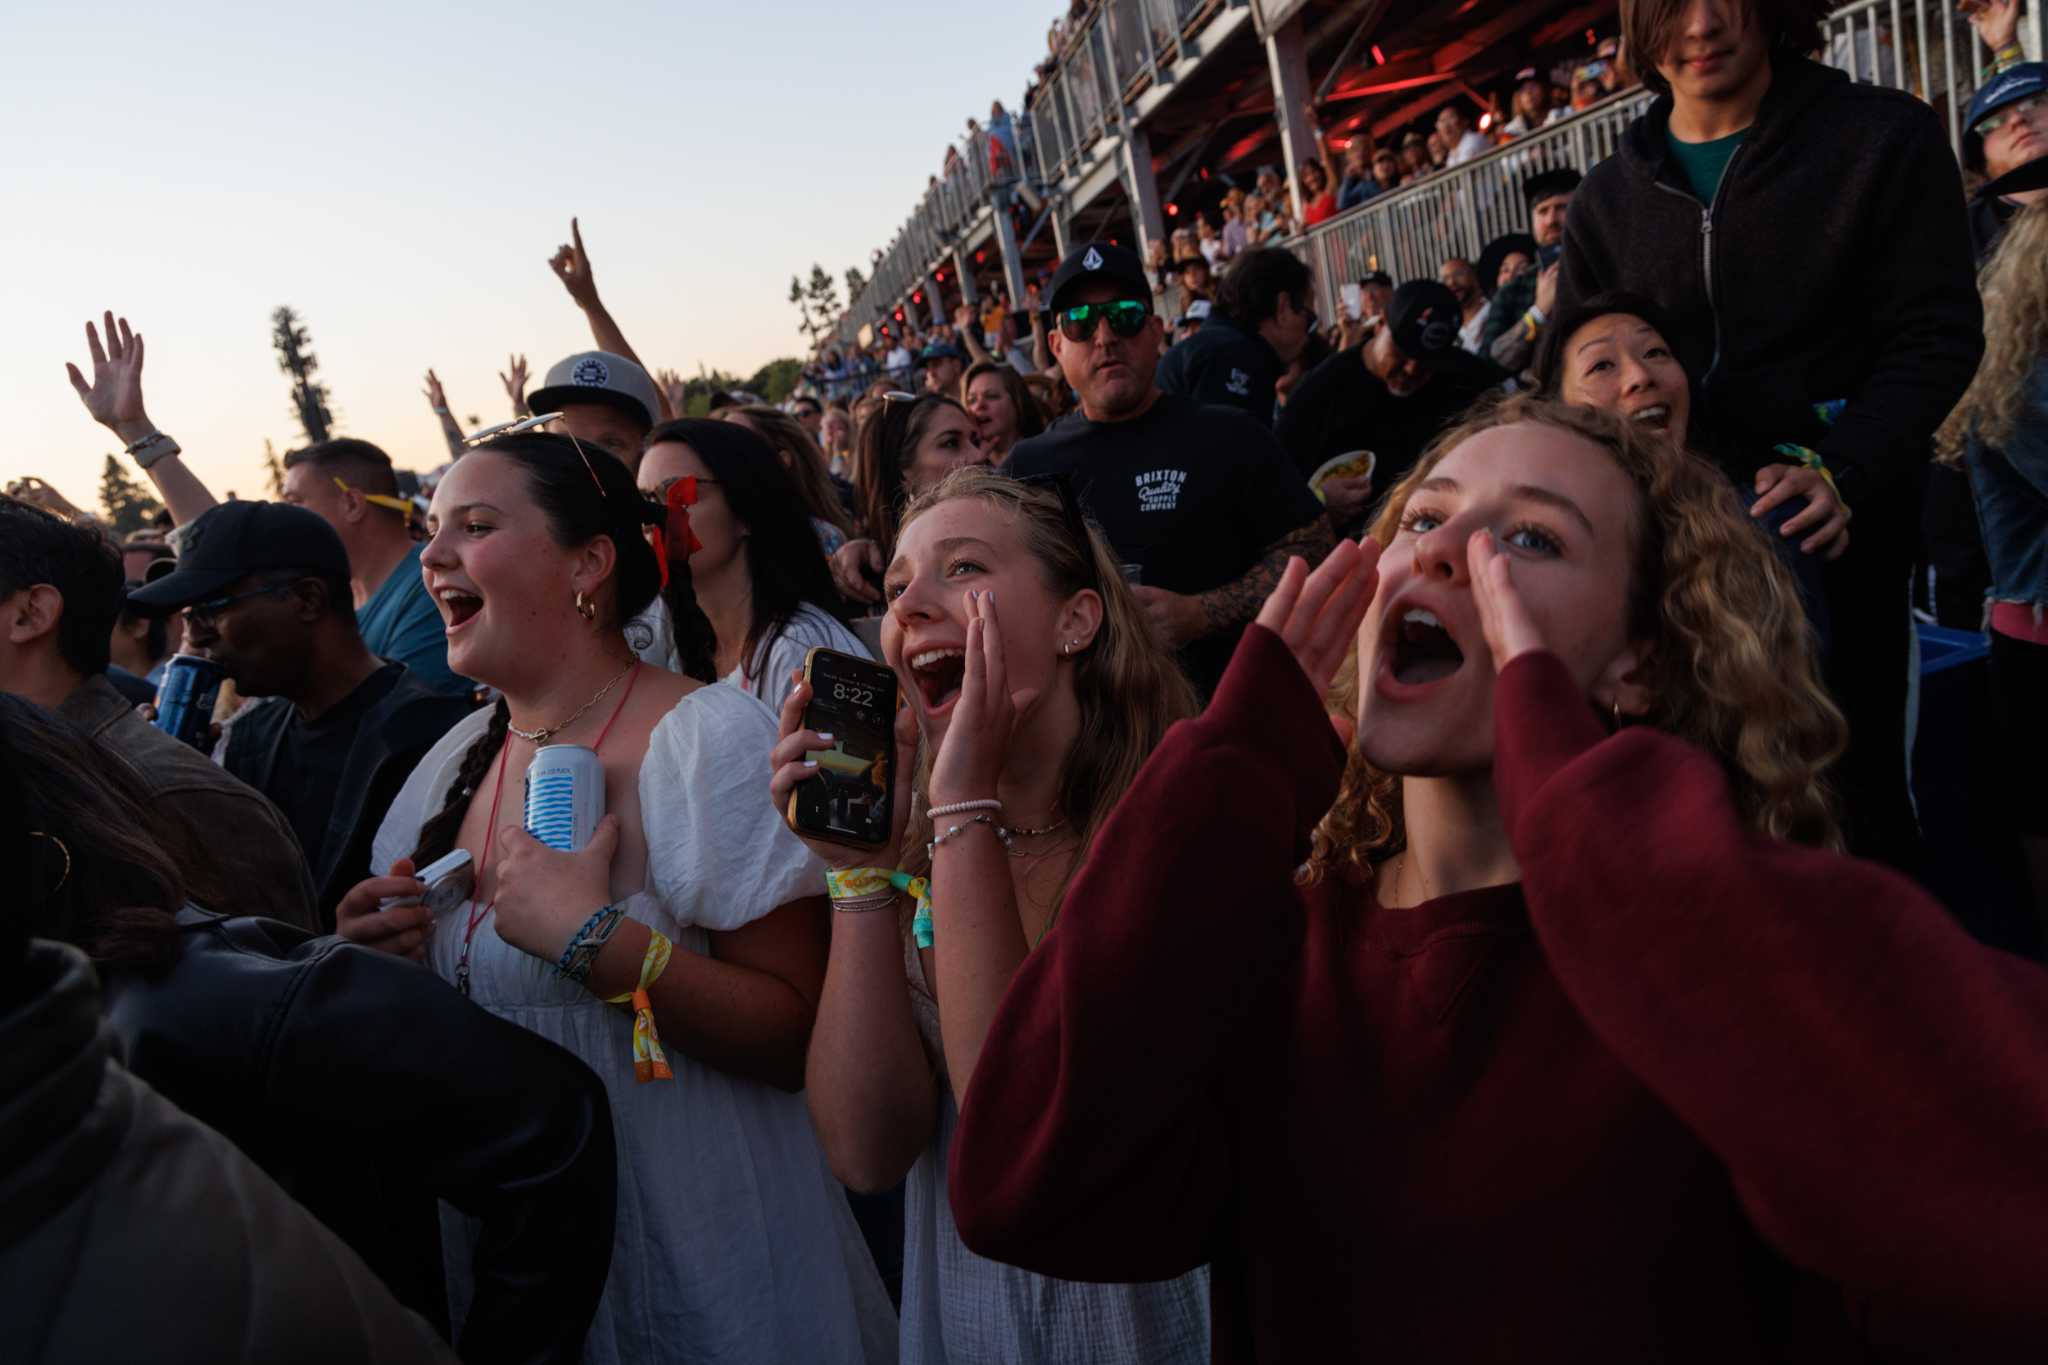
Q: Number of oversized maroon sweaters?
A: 1